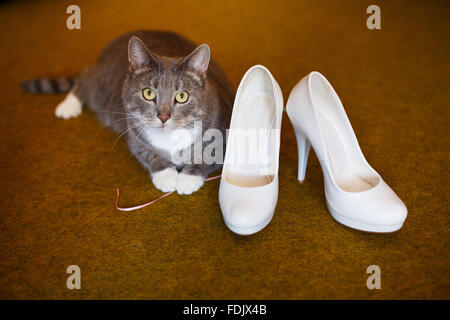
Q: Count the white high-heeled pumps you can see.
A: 2